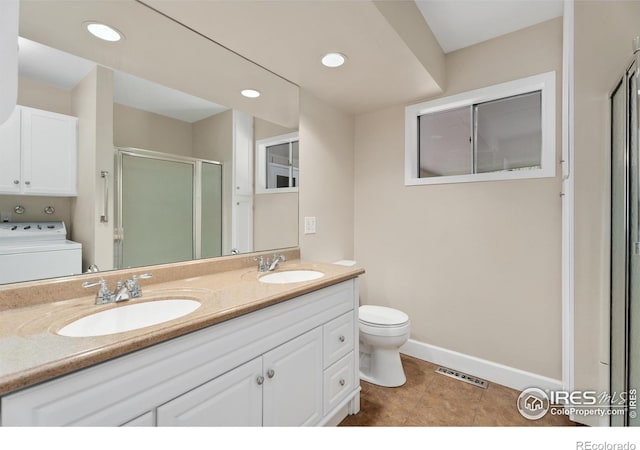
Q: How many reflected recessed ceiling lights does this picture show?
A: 2